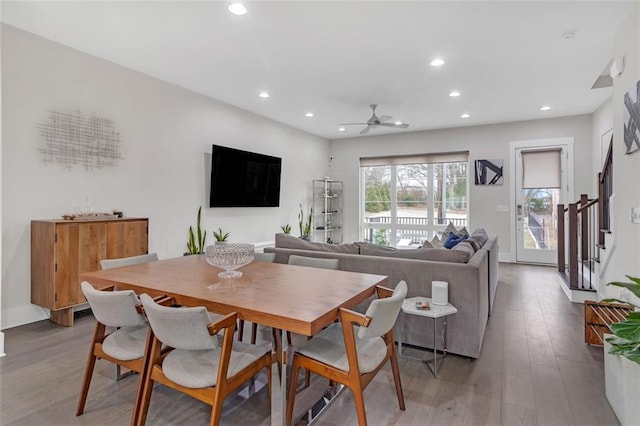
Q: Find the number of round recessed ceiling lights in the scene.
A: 9